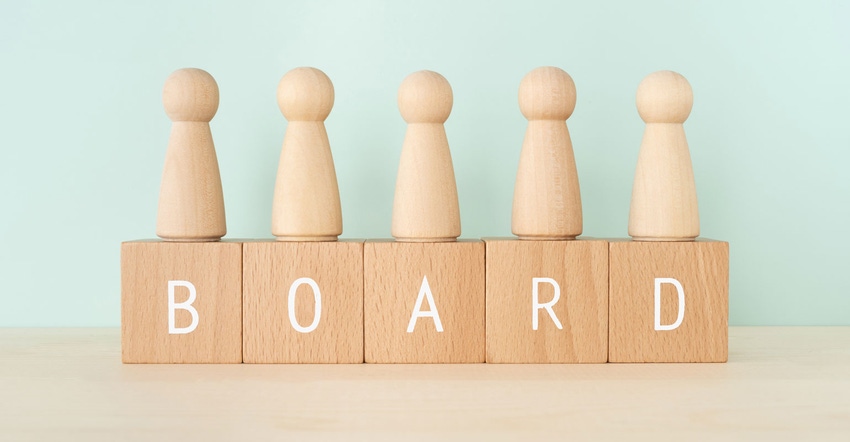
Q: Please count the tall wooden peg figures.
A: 5